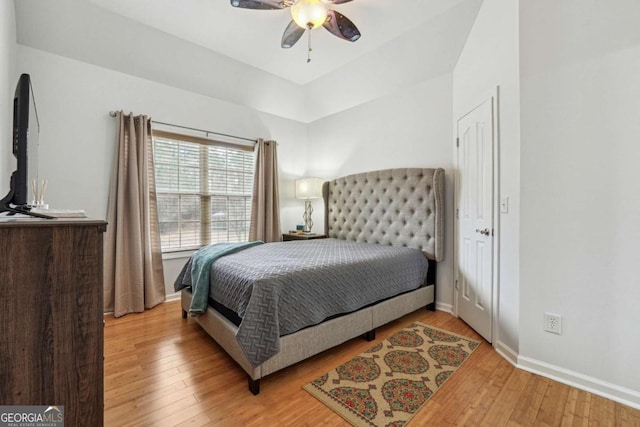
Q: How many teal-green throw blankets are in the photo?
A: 1